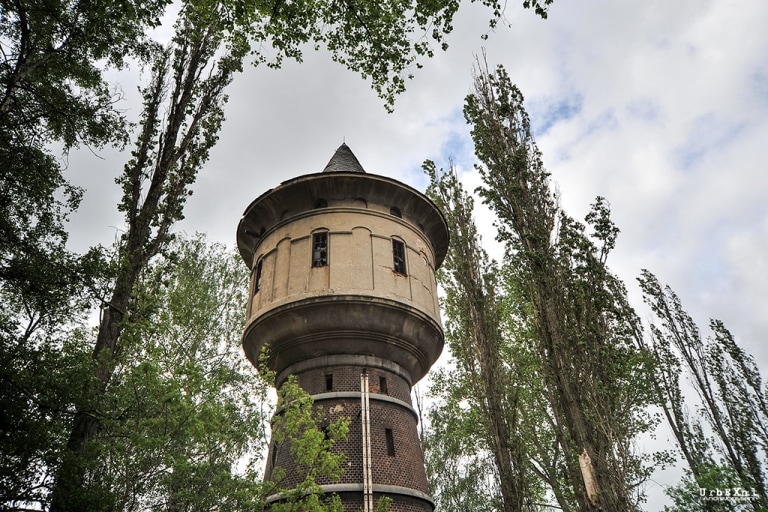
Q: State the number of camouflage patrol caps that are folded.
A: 0